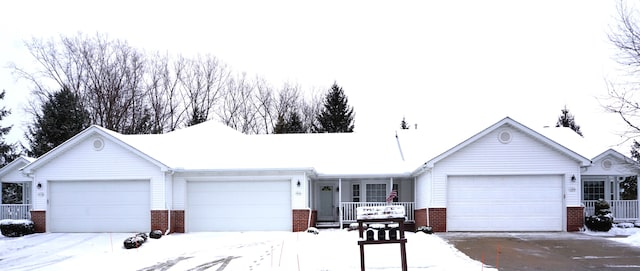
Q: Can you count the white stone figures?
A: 0